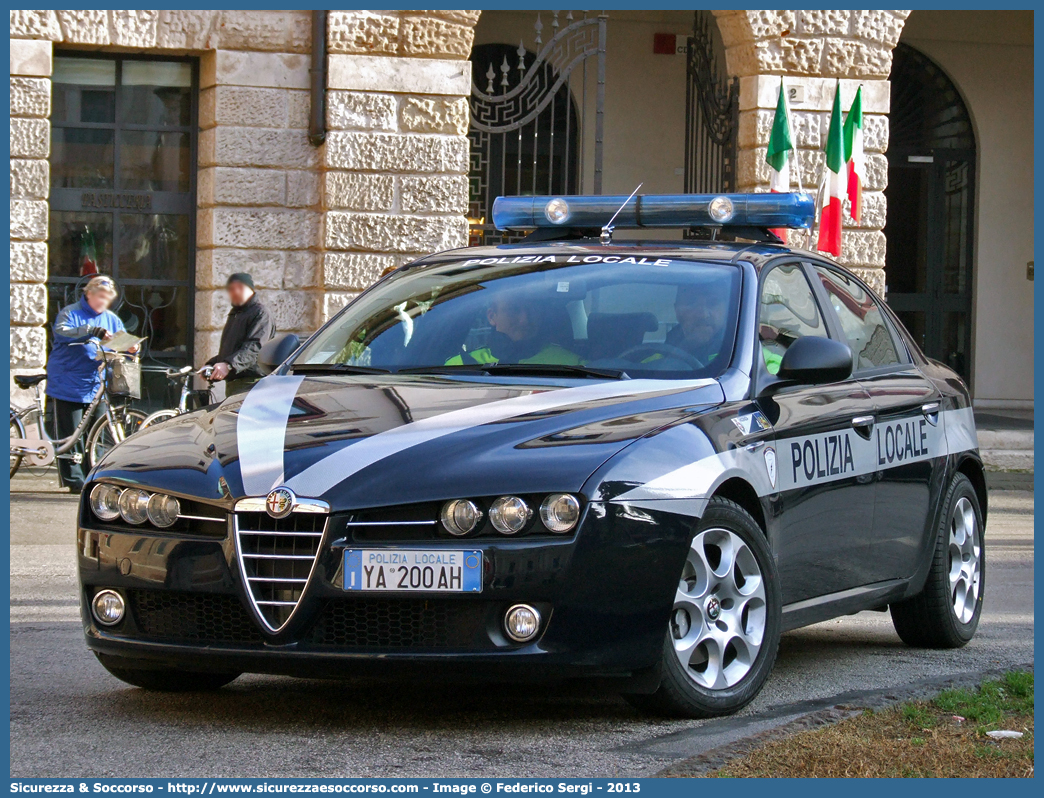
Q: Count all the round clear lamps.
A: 10